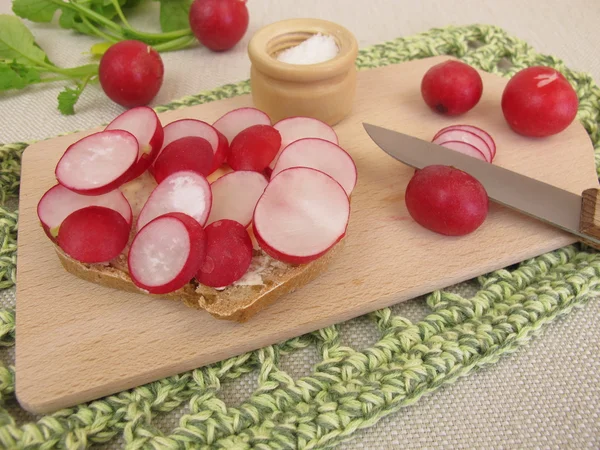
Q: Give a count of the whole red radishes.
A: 5